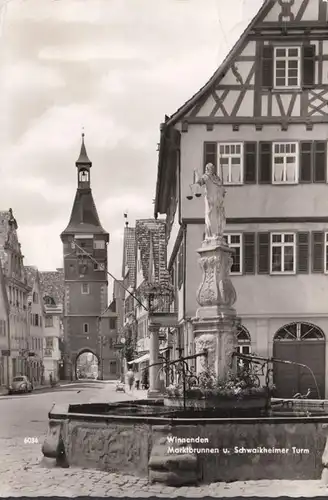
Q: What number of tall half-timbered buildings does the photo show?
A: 1